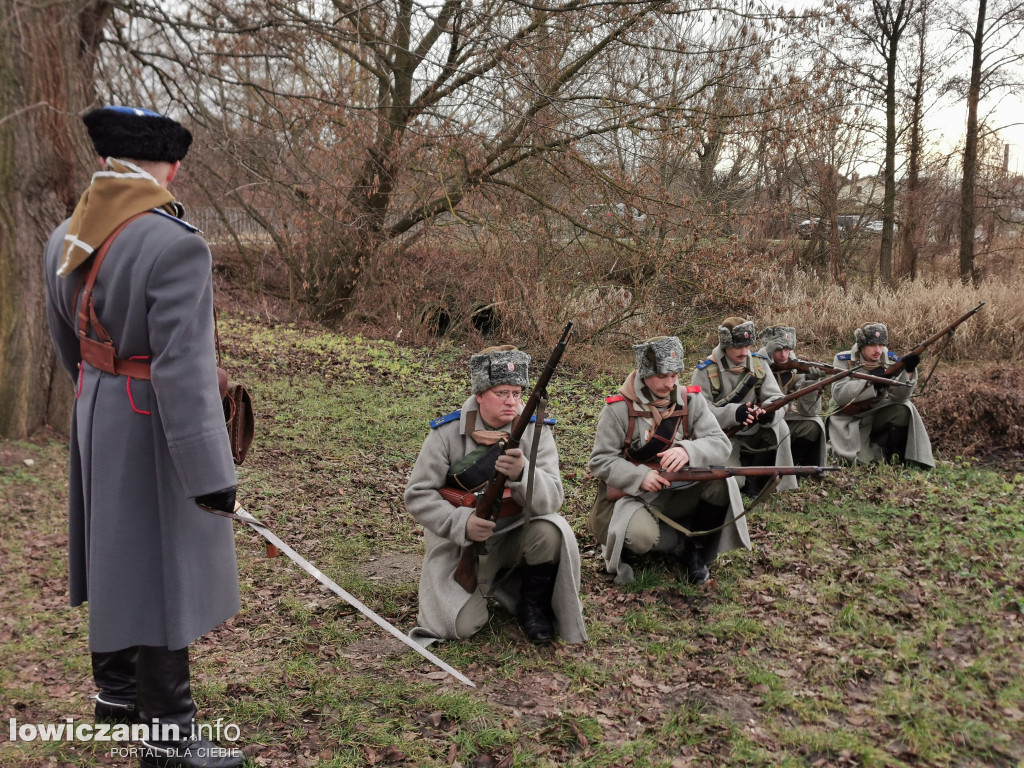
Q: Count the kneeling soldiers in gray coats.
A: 5